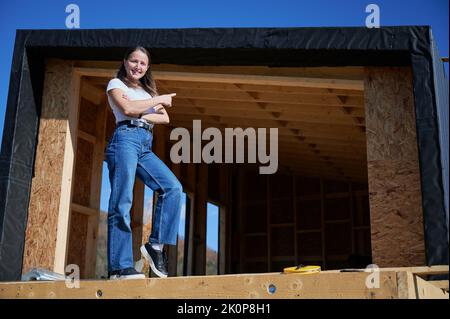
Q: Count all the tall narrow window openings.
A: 4